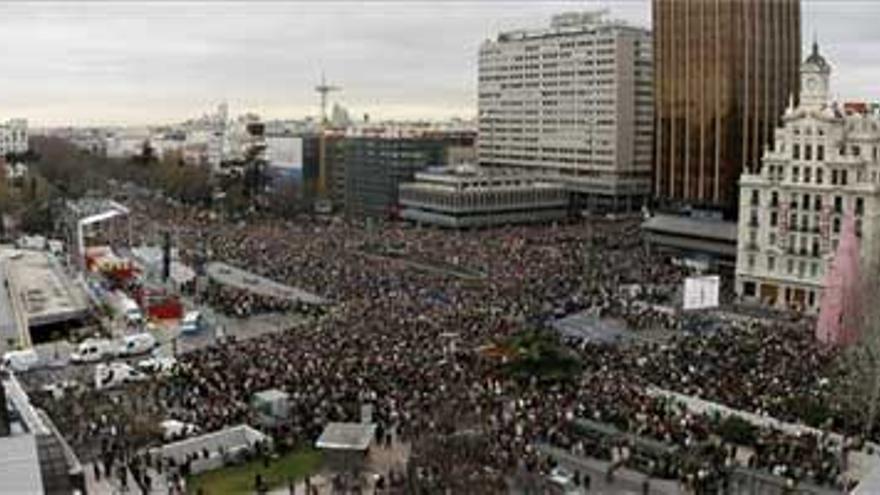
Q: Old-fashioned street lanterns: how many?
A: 0